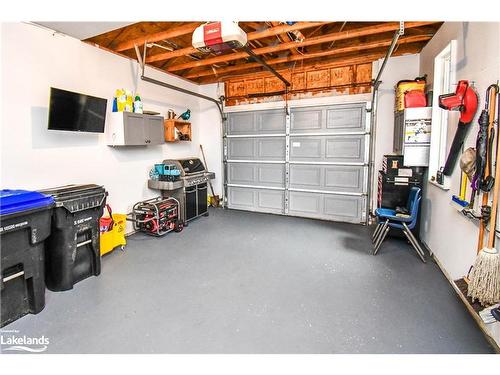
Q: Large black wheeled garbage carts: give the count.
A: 2